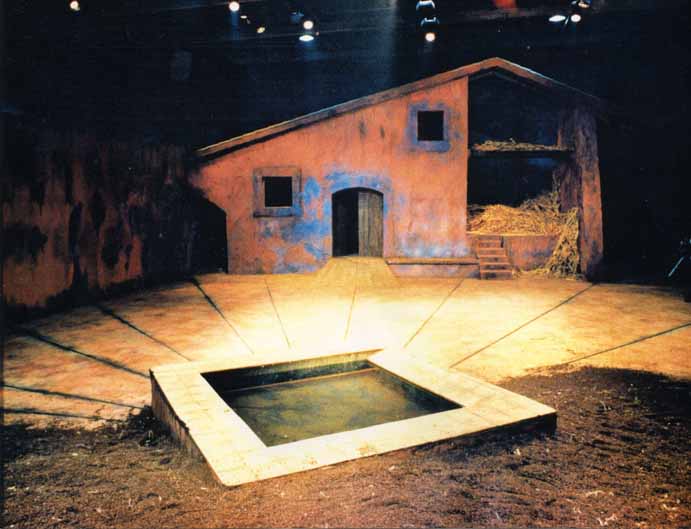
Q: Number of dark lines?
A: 10